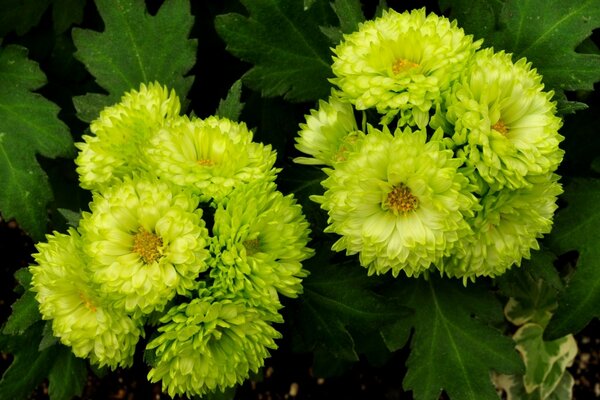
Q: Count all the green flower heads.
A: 11